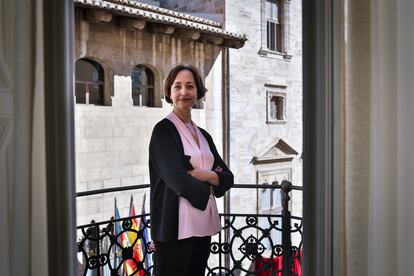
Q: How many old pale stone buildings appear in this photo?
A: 2